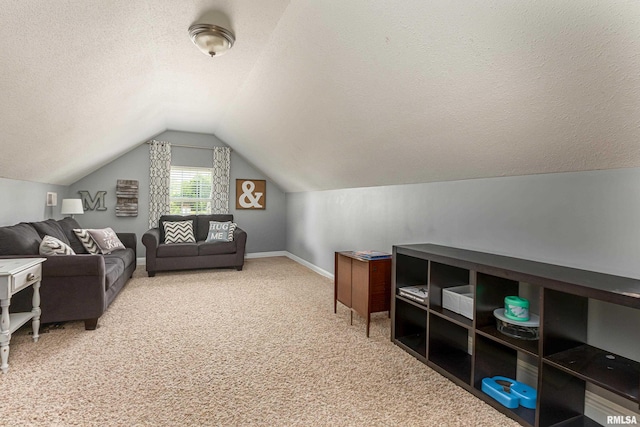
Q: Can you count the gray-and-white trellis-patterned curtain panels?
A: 2